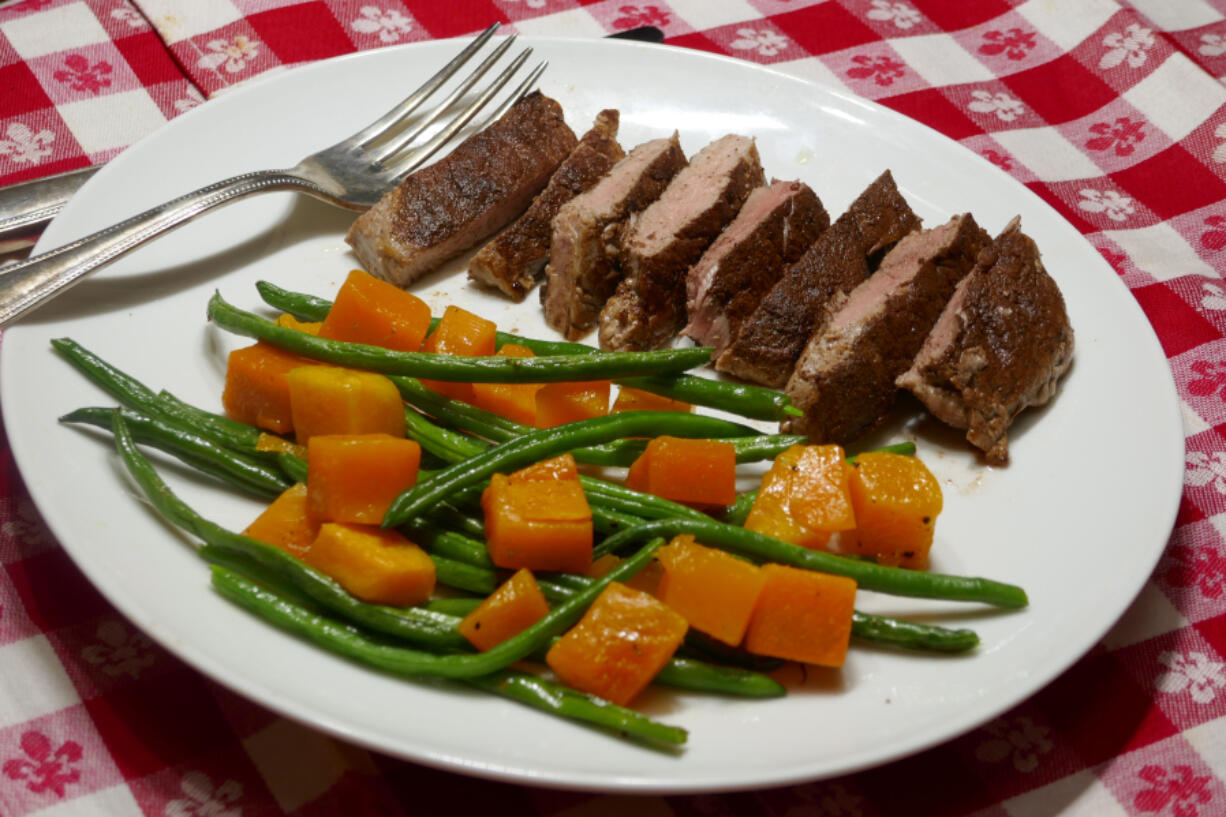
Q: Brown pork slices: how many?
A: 8